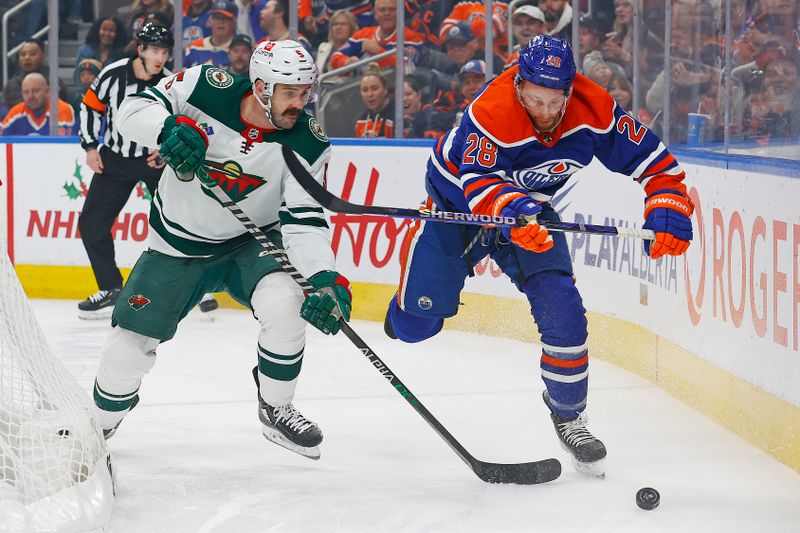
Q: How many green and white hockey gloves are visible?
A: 2